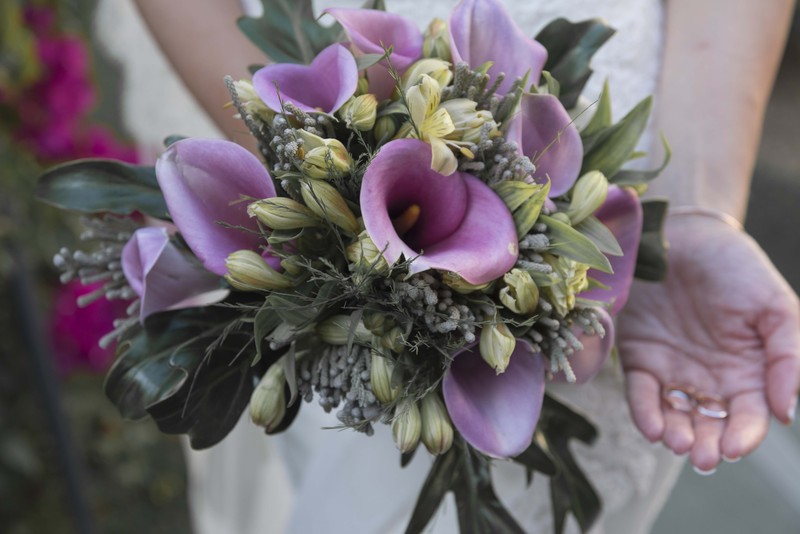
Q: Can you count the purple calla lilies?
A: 10